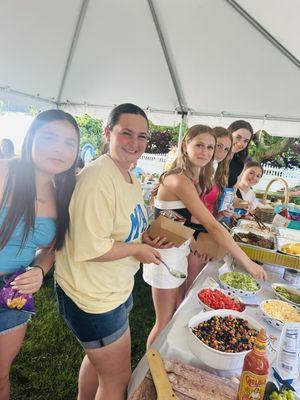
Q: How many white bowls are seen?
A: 5